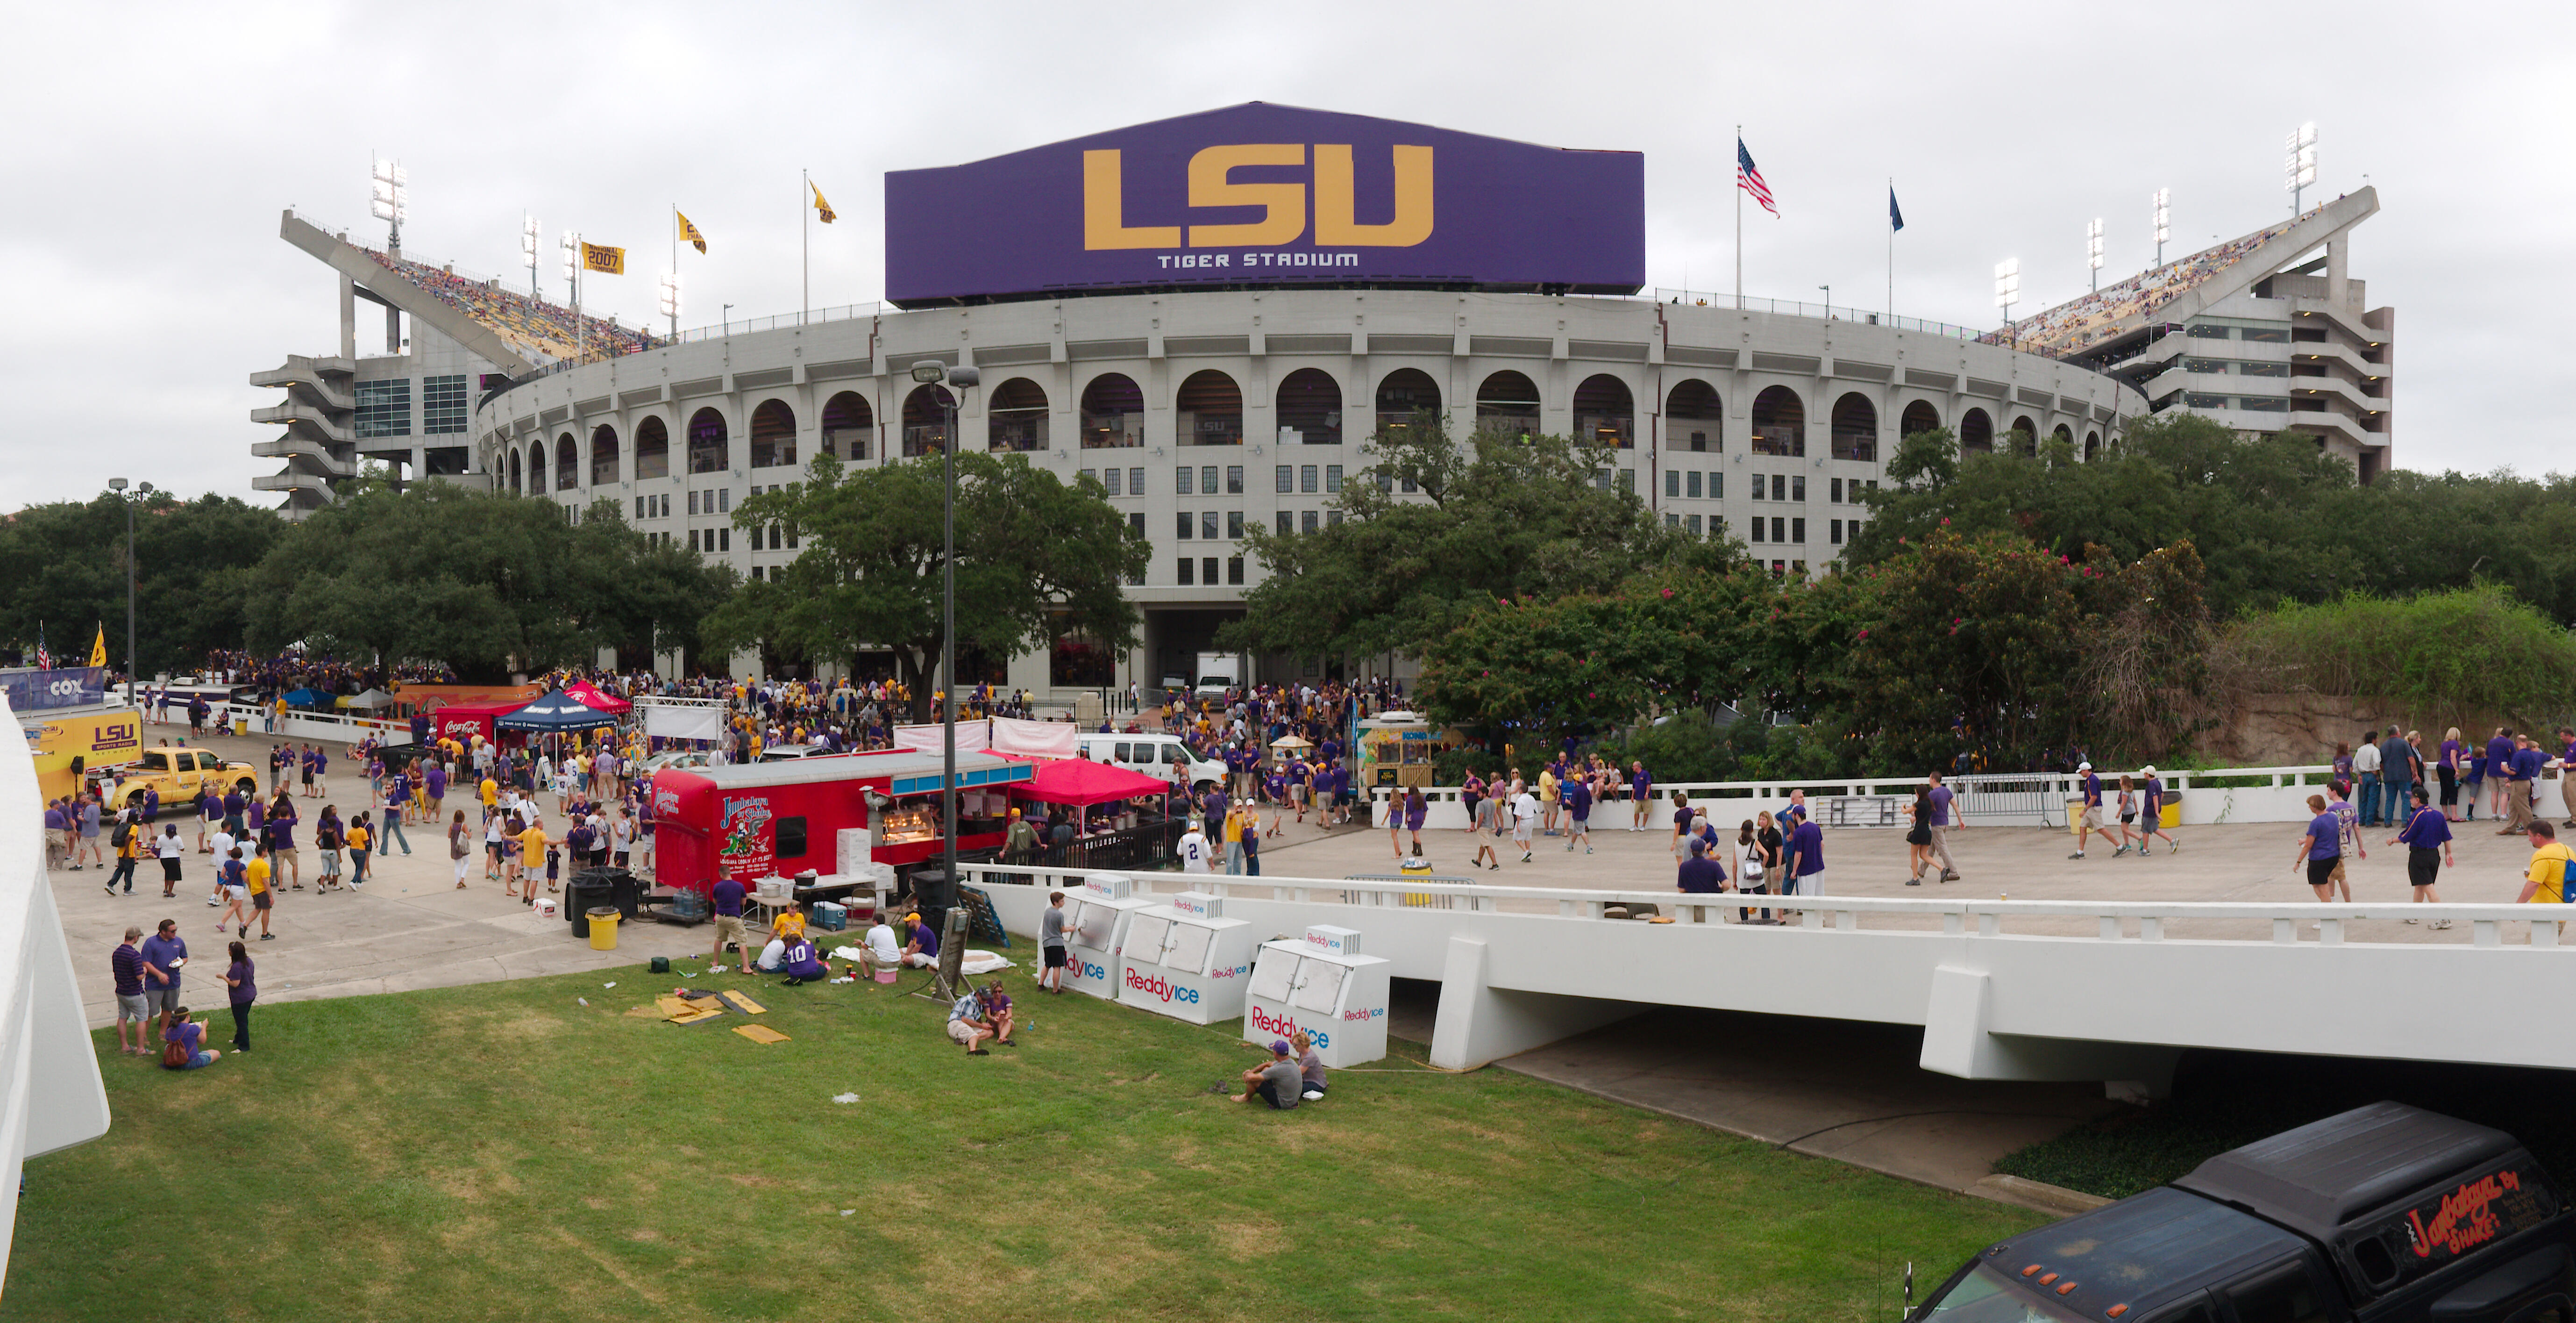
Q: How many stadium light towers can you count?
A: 8